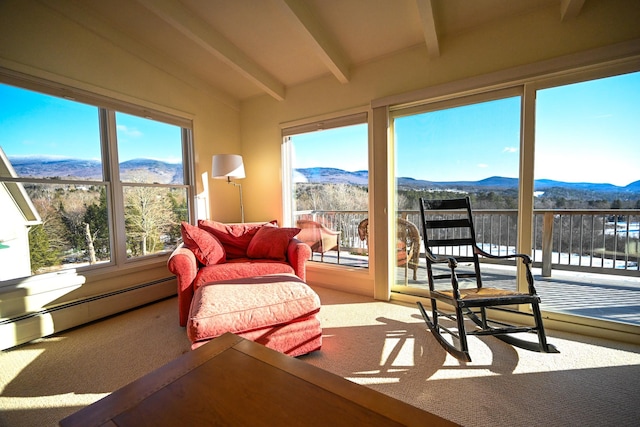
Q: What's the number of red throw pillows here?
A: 2